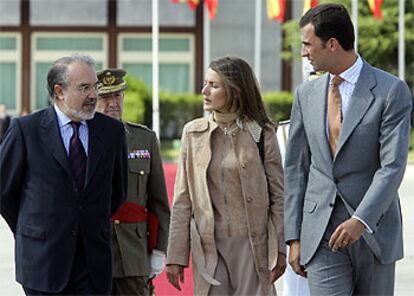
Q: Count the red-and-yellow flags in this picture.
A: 5